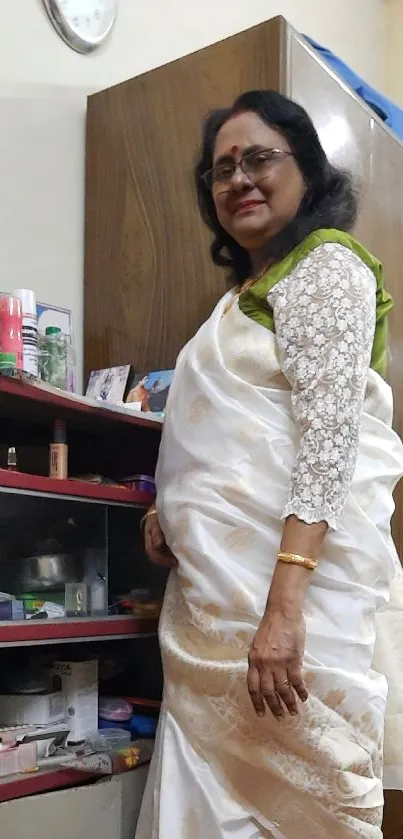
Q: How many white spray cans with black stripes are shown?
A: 1